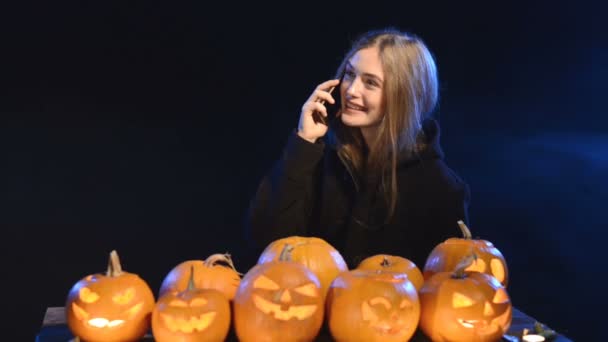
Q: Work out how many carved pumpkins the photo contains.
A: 6